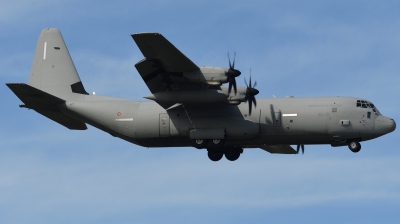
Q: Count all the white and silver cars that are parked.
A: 0